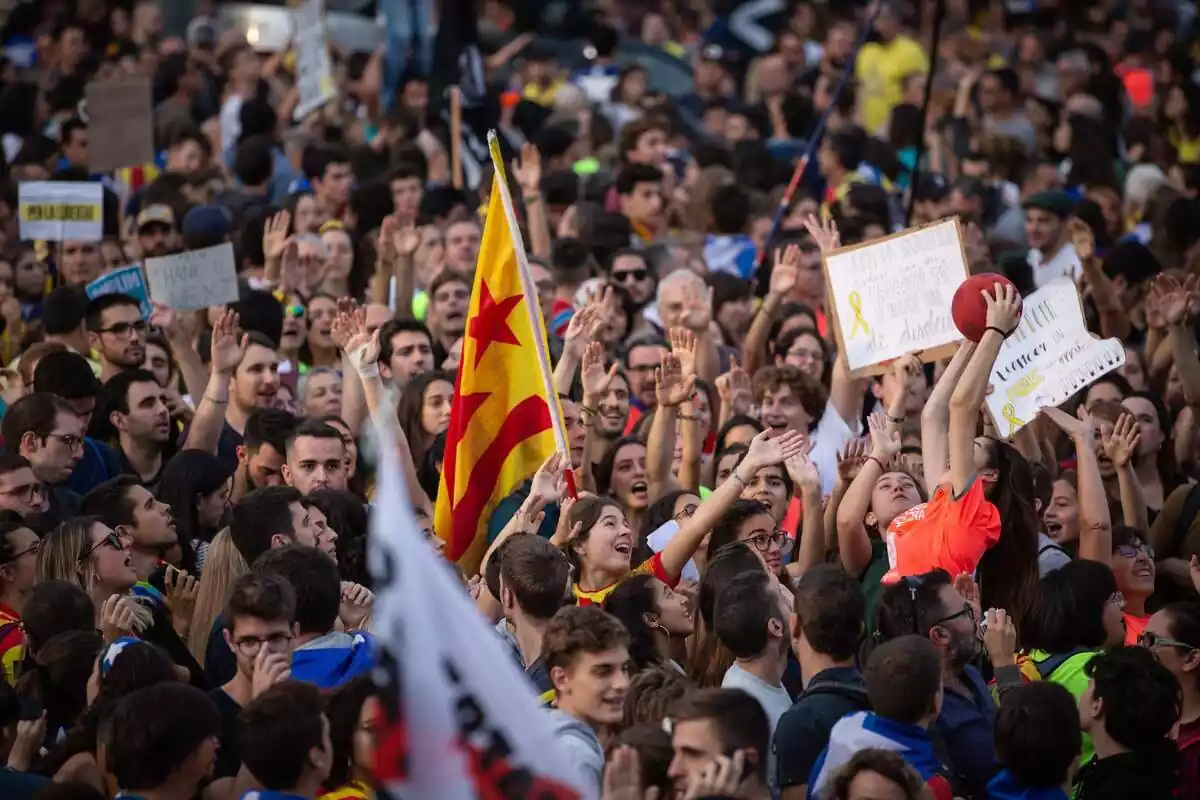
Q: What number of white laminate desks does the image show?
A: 0